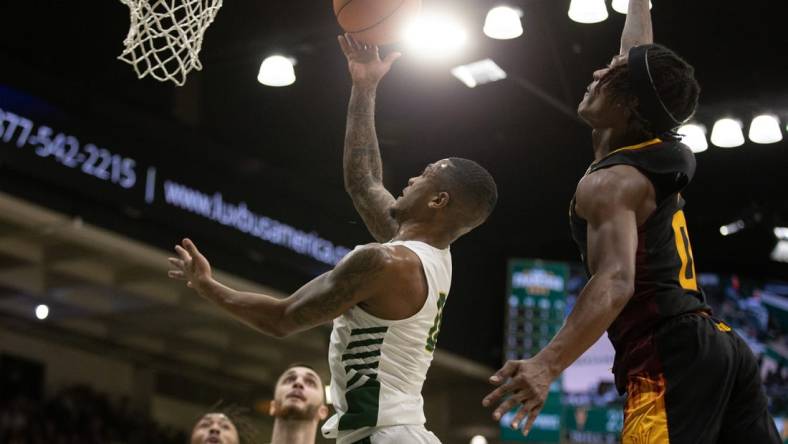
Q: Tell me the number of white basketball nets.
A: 1